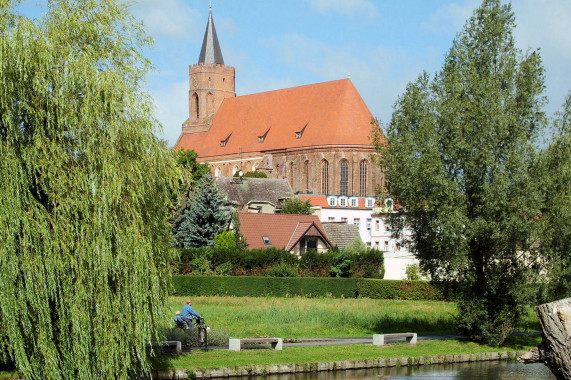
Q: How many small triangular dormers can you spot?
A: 3